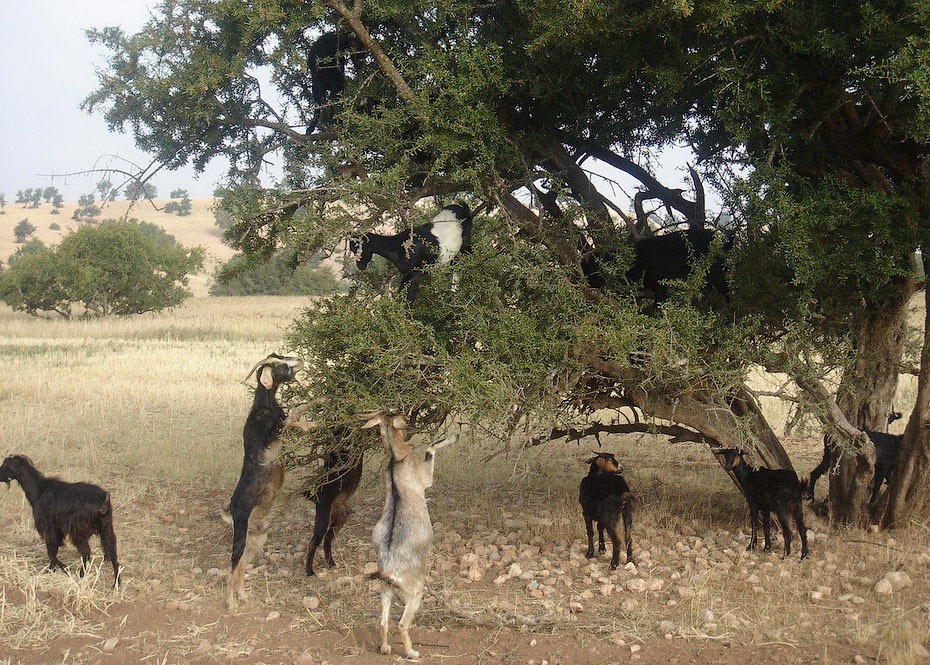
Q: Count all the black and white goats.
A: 1